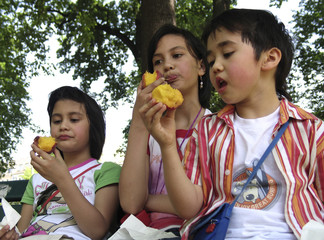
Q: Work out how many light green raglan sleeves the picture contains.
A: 2